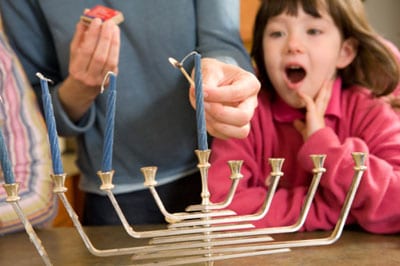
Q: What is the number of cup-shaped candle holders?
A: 9